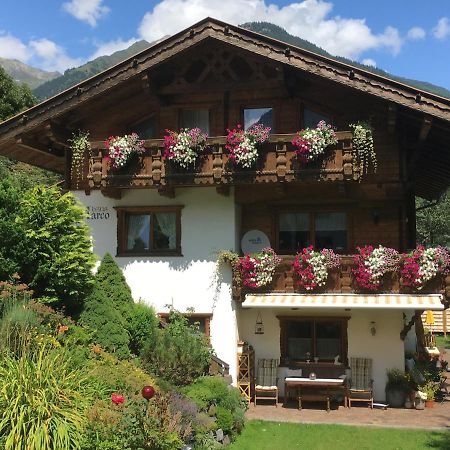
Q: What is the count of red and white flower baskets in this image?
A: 8